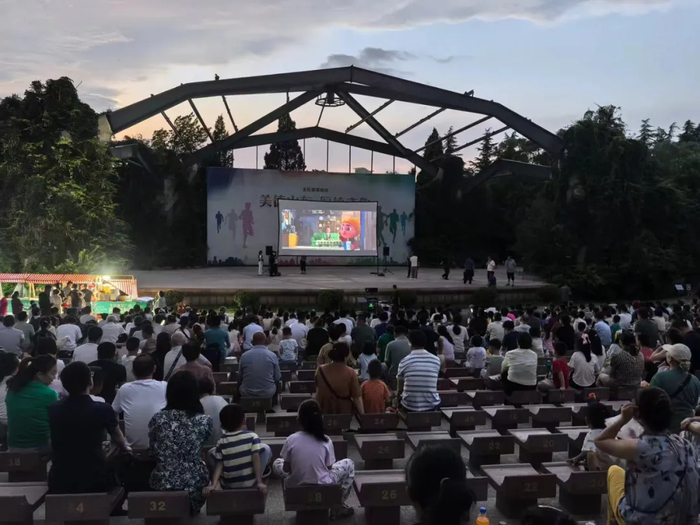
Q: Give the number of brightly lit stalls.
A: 1